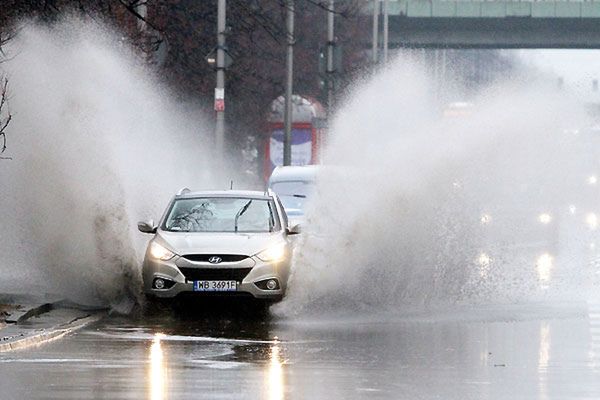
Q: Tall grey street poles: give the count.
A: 5